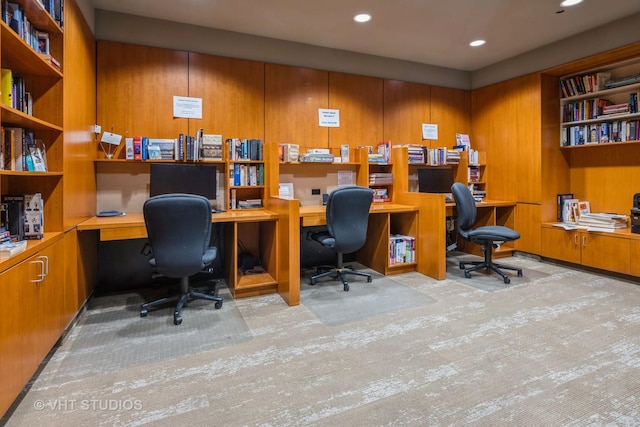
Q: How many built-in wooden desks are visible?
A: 3